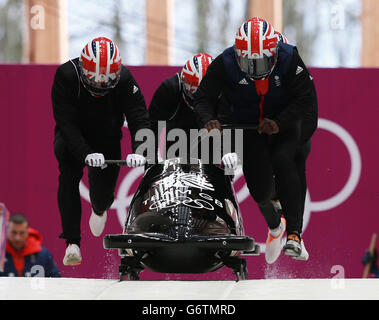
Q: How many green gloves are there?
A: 0